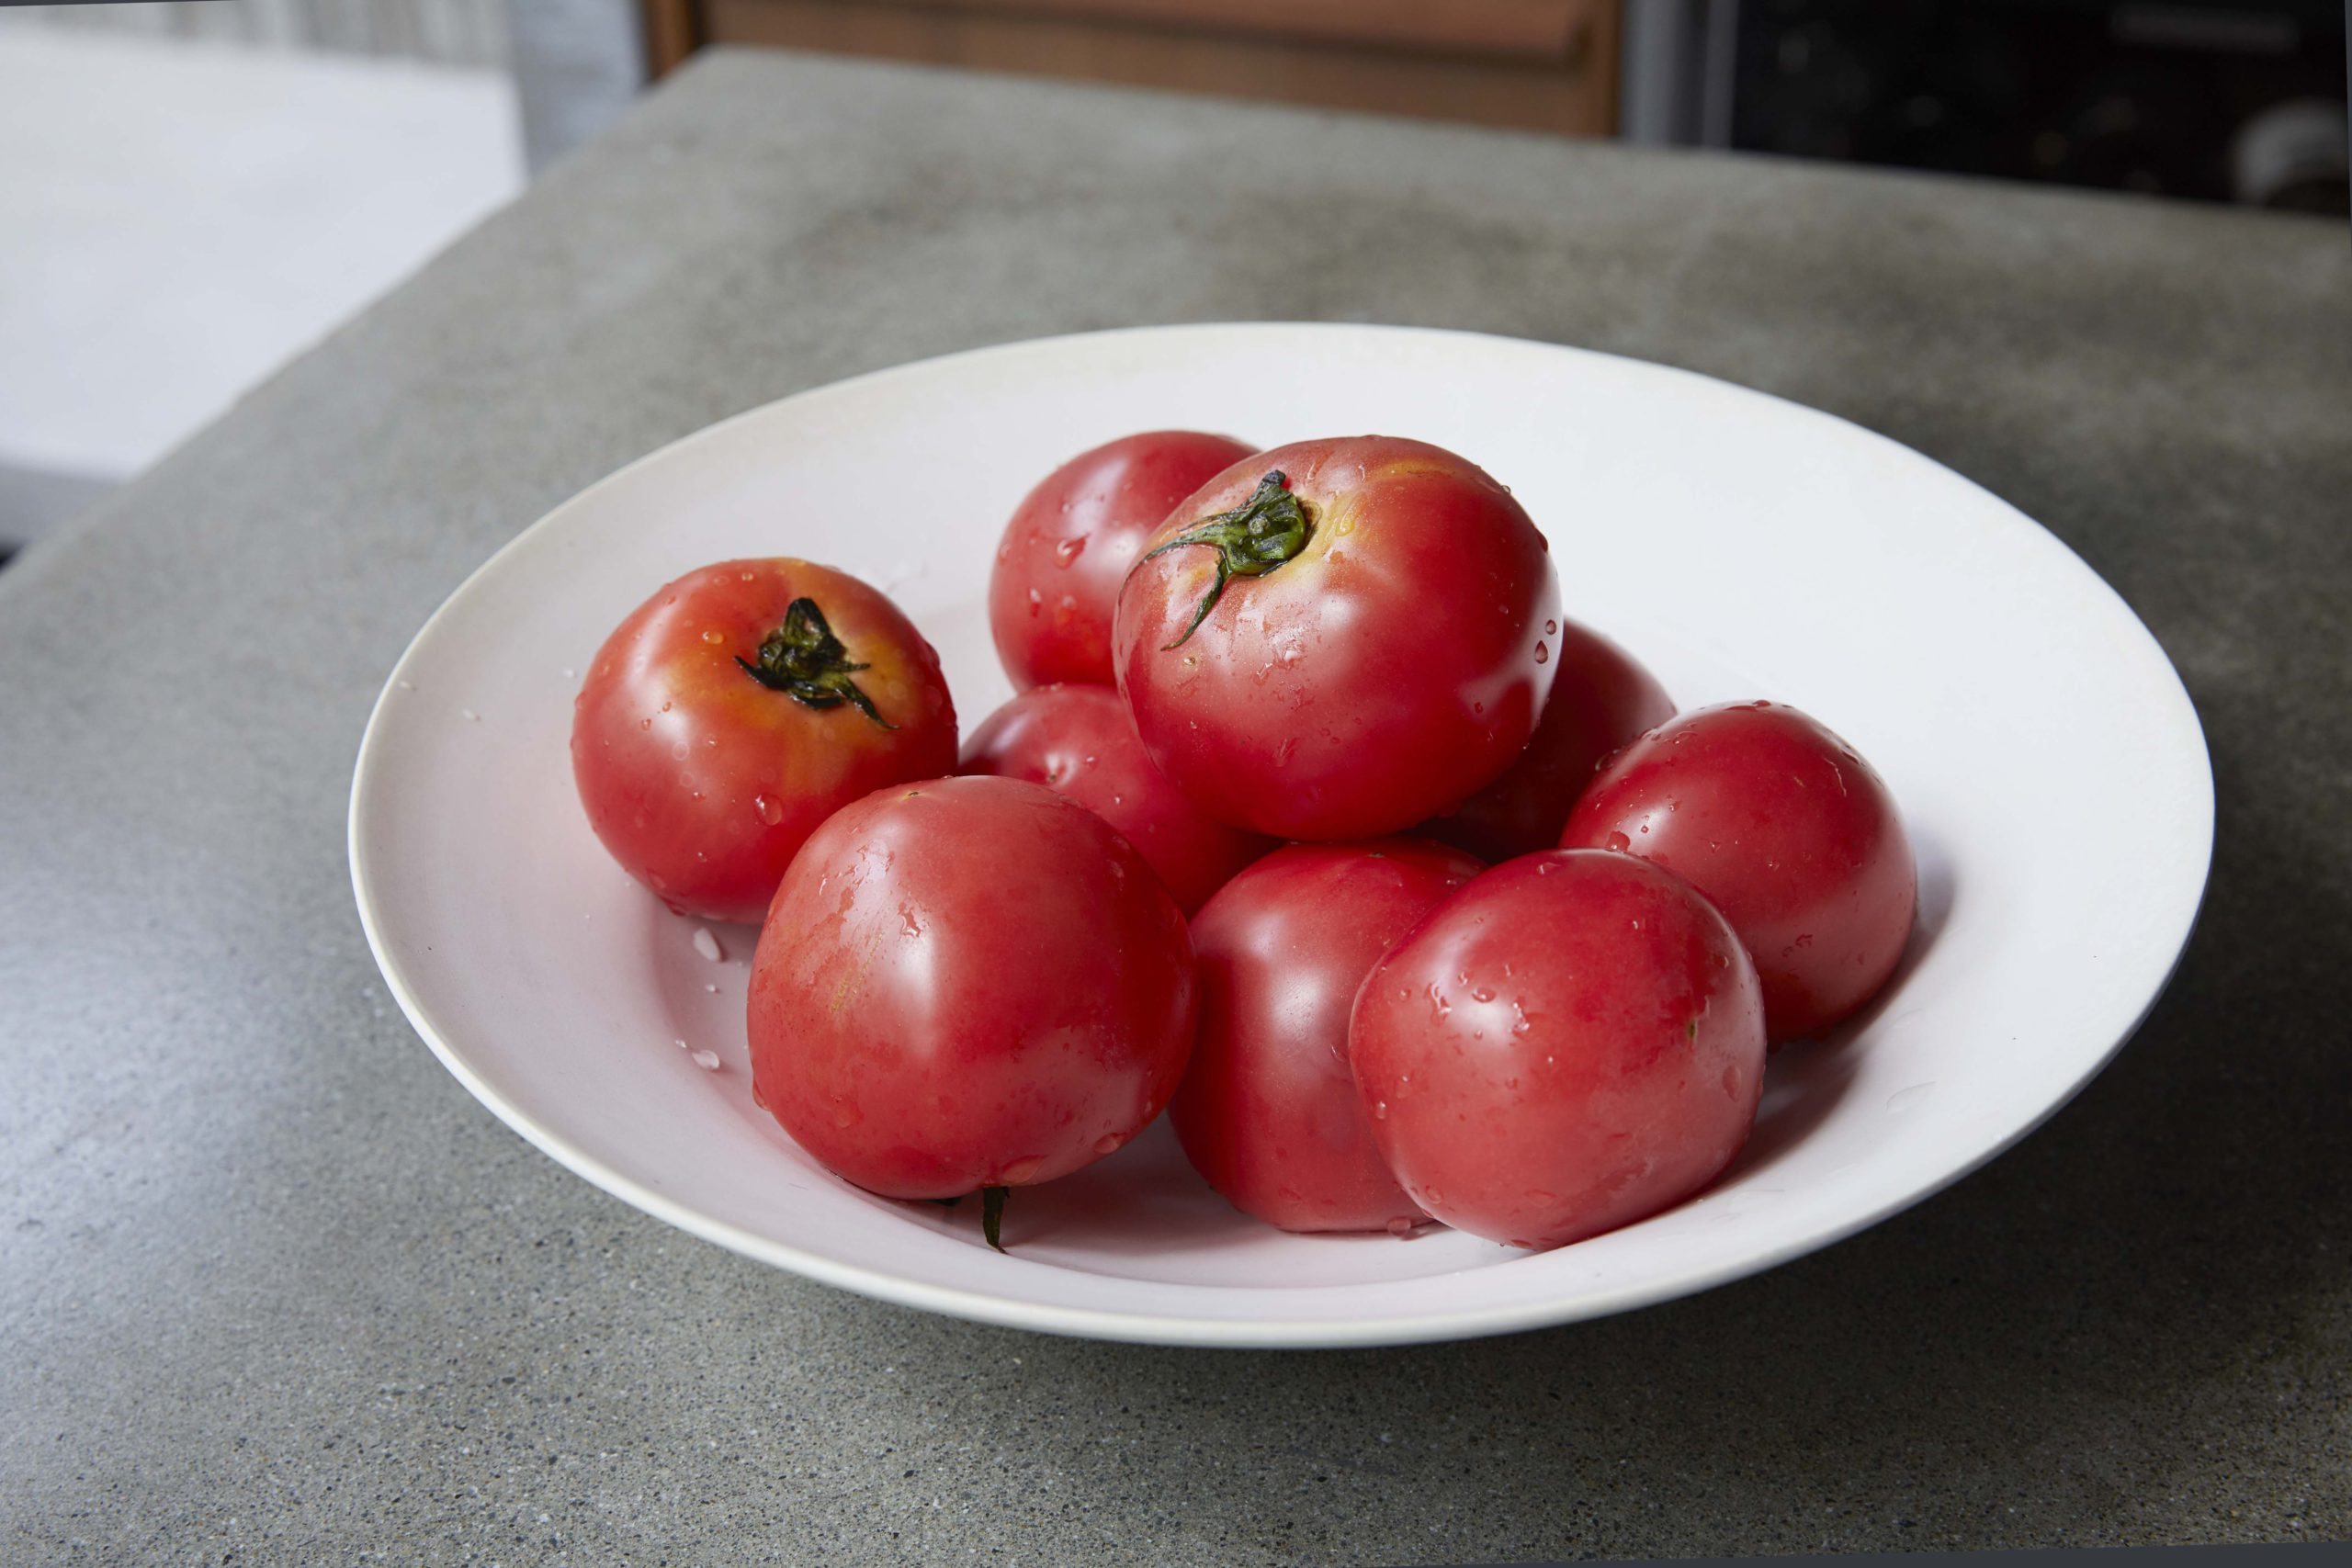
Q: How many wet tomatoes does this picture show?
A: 9